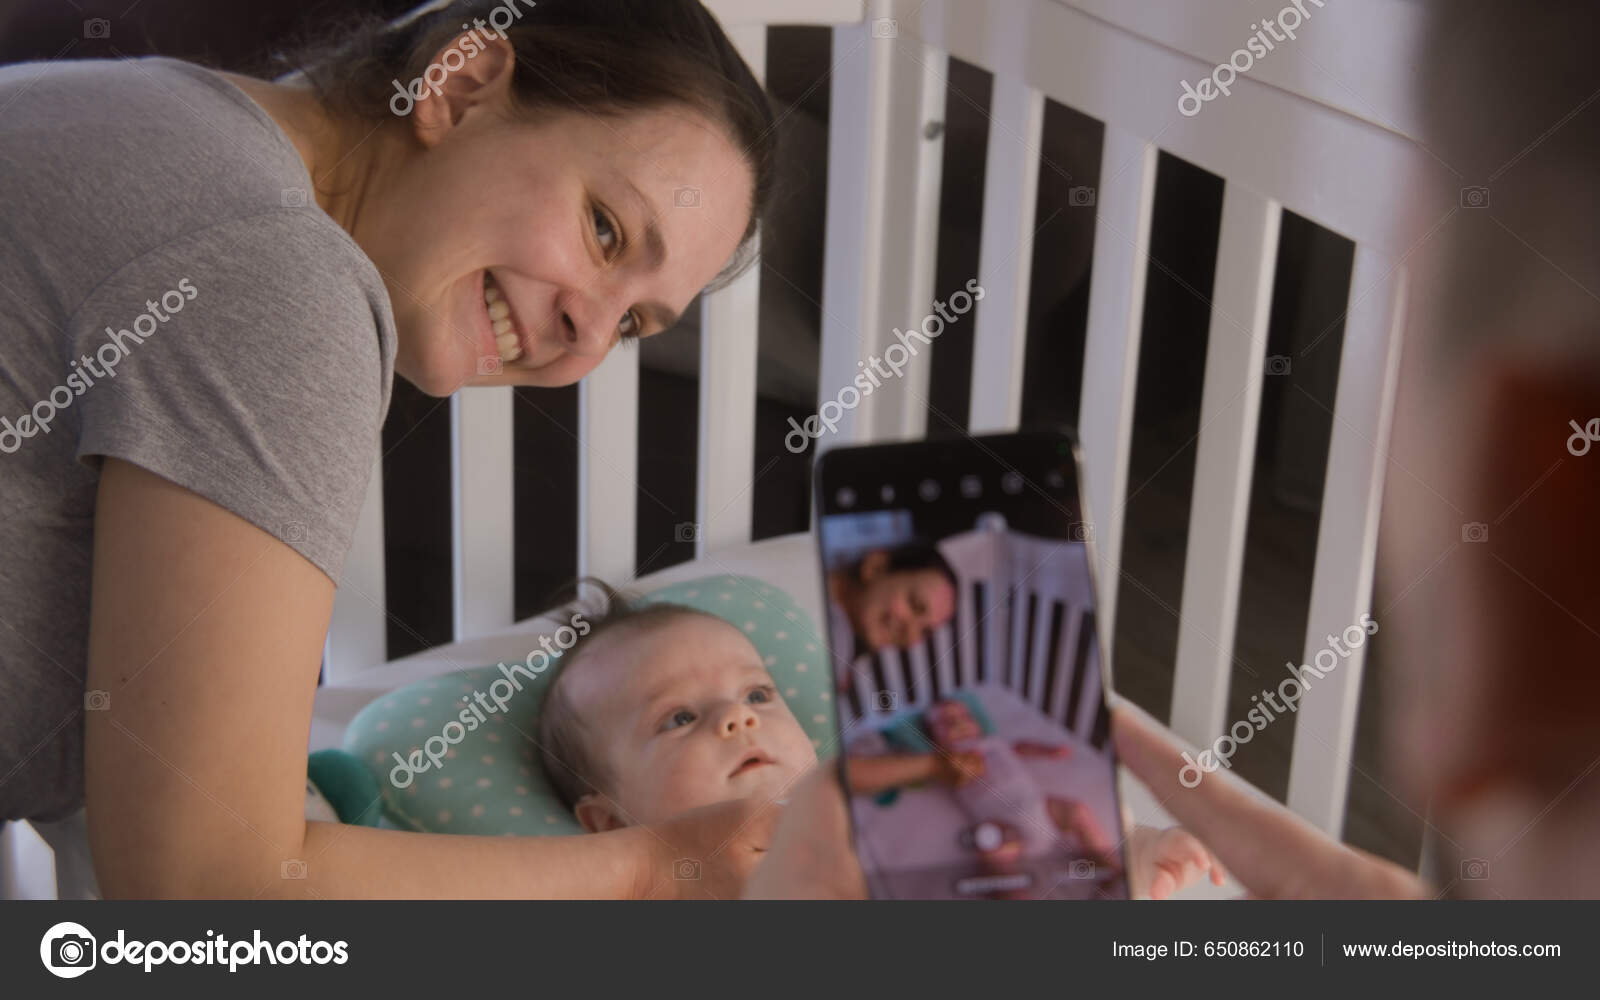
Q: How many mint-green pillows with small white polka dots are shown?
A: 1